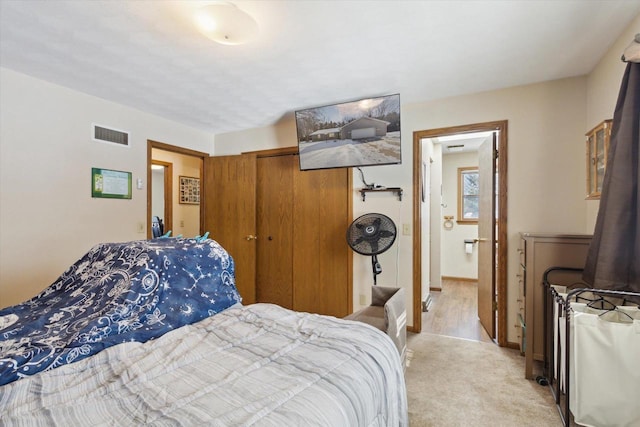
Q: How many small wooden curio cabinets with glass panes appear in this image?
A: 1